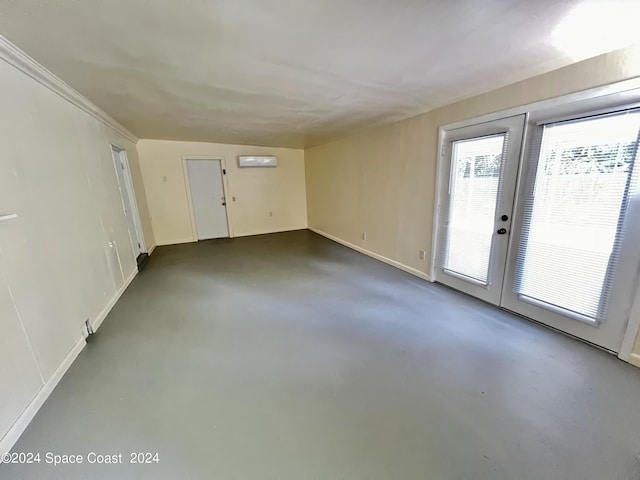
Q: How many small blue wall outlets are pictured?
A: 0